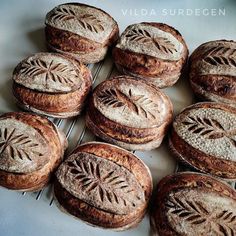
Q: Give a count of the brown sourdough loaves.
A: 9